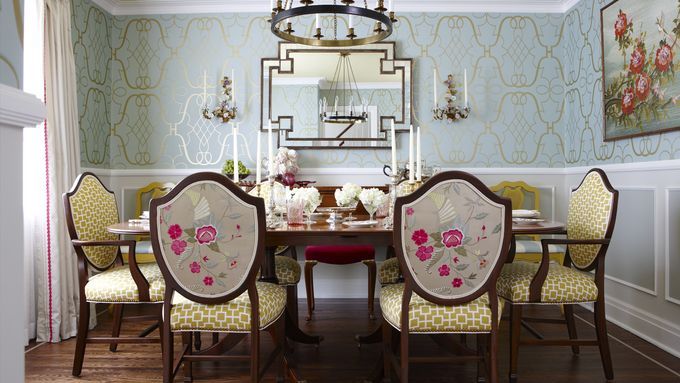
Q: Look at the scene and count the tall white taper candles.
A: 10